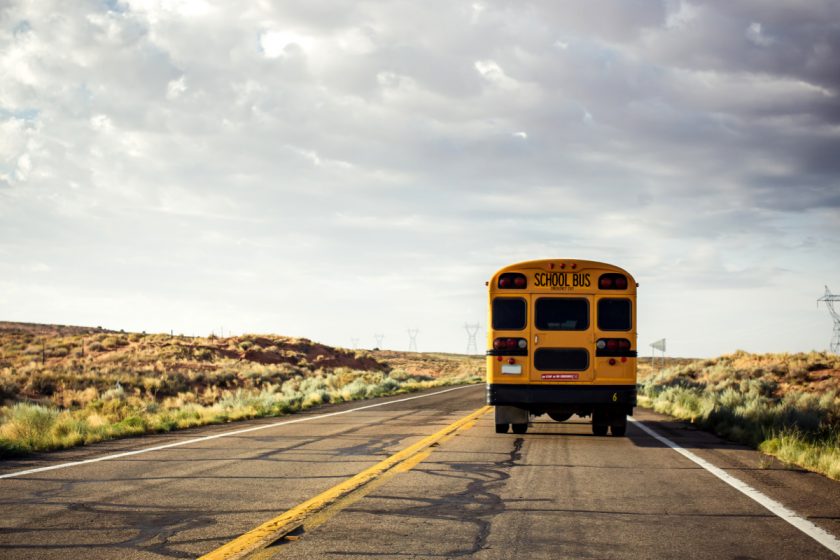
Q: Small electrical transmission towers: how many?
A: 4